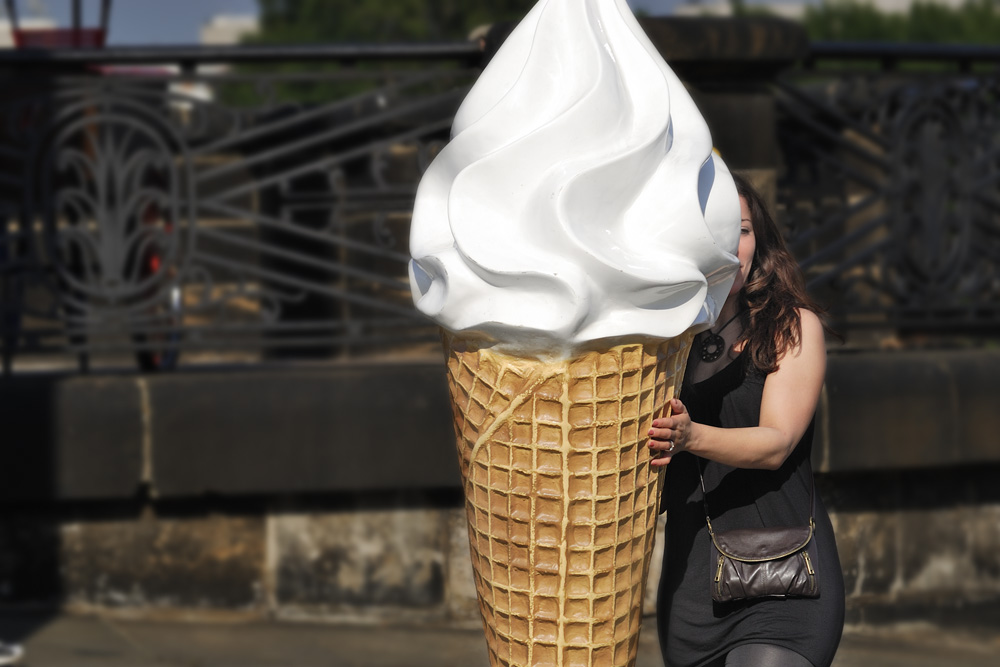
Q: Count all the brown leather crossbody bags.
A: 1